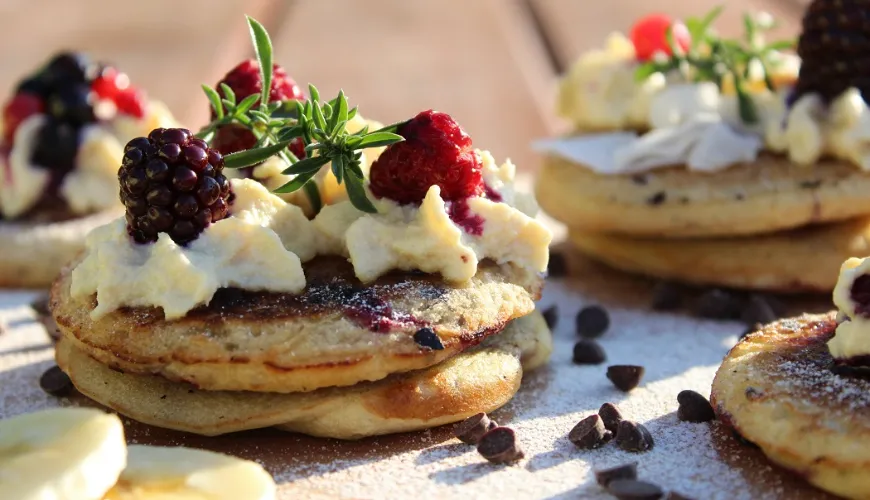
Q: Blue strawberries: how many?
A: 0